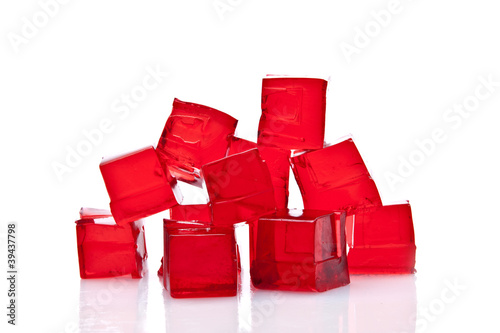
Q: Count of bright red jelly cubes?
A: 11